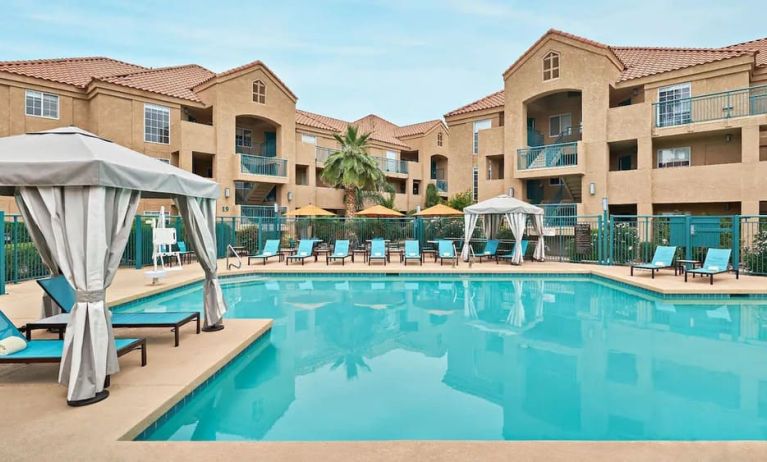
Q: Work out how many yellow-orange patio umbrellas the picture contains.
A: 3